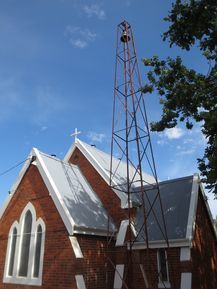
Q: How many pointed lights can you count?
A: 3